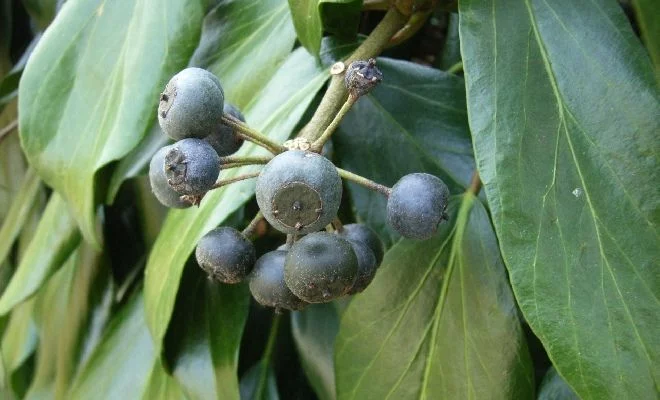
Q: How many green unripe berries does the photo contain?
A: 0